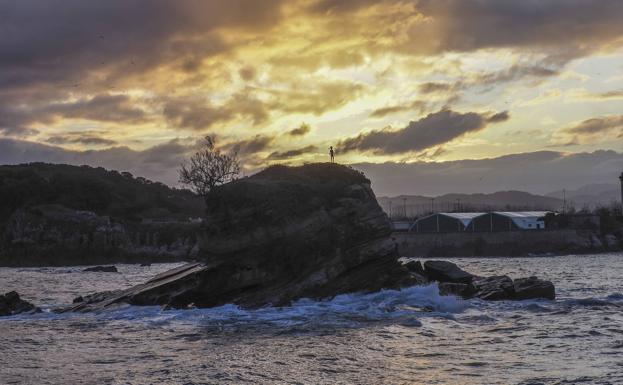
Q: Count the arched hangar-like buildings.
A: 2